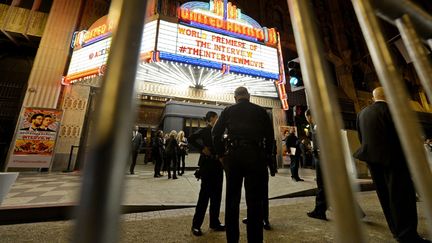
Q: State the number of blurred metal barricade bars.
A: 4